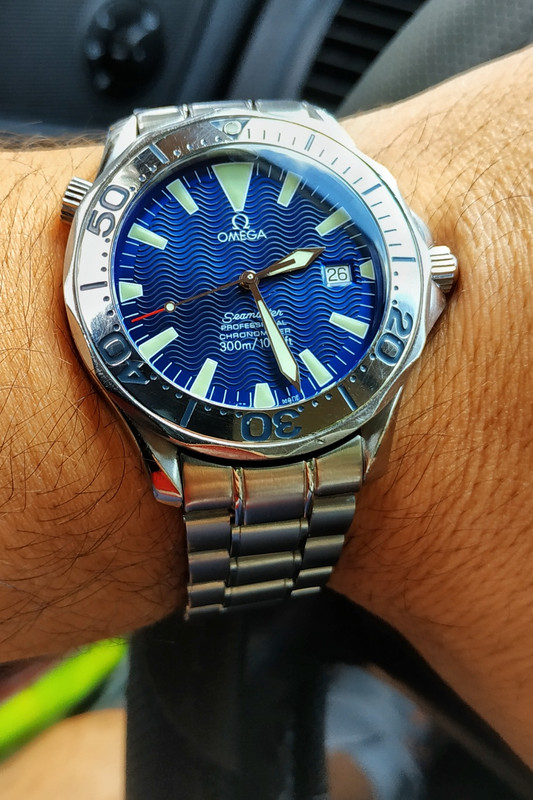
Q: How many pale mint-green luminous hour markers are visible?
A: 12